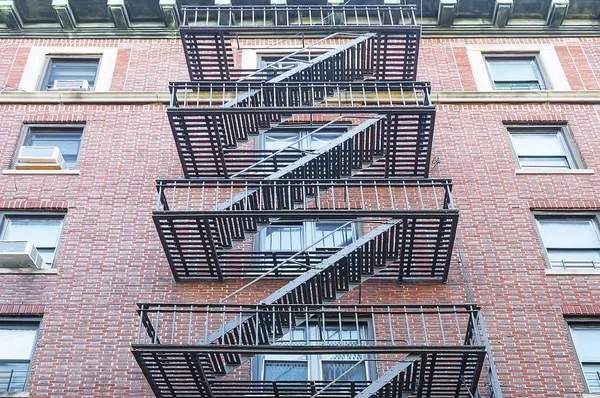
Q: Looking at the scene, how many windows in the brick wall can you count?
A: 12